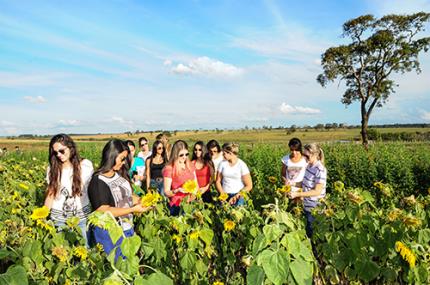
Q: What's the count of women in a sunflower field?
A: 12